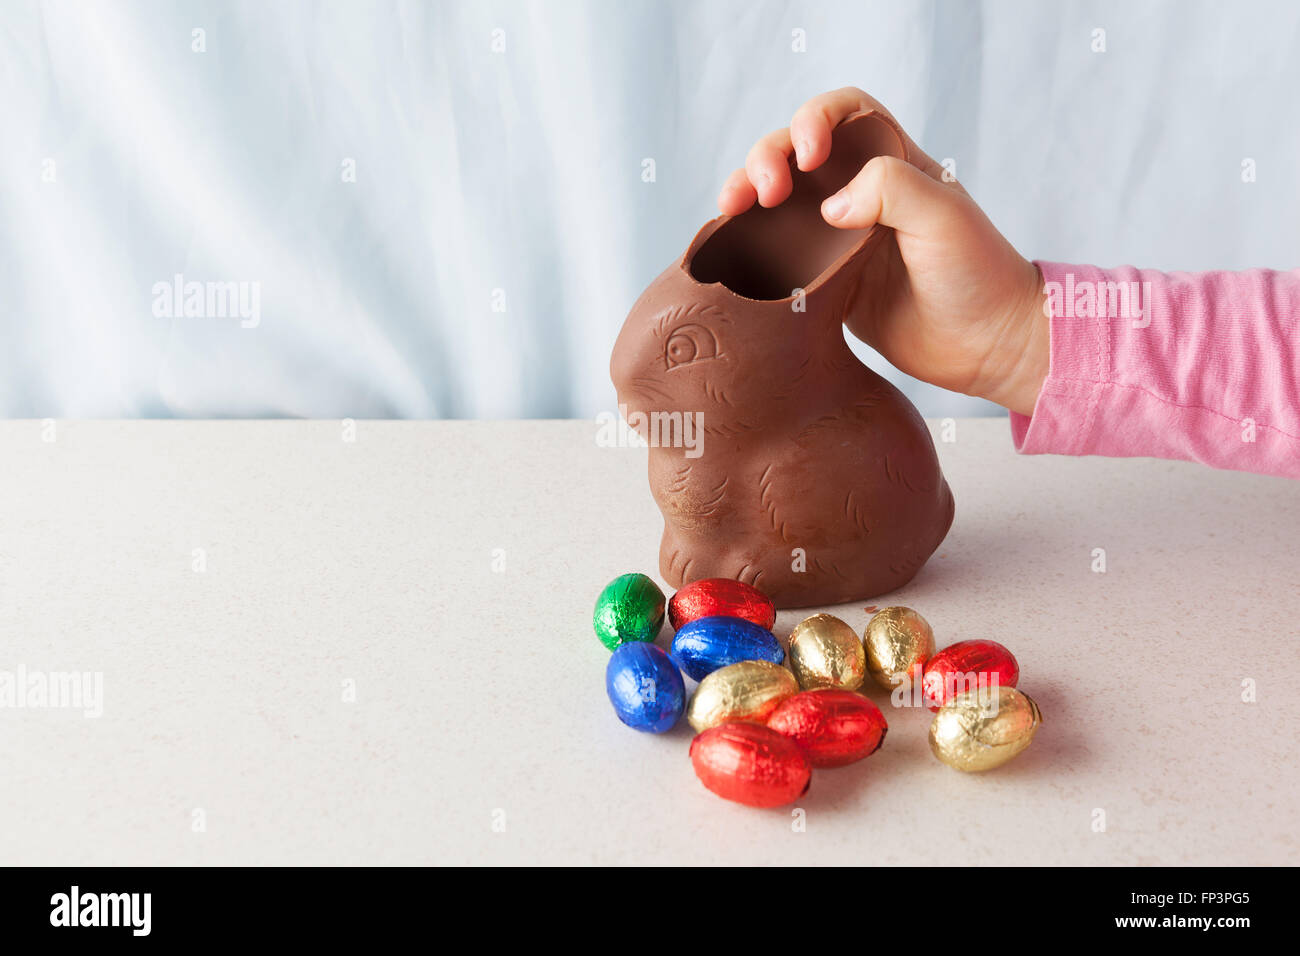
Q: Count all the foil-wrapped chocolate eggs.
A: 11